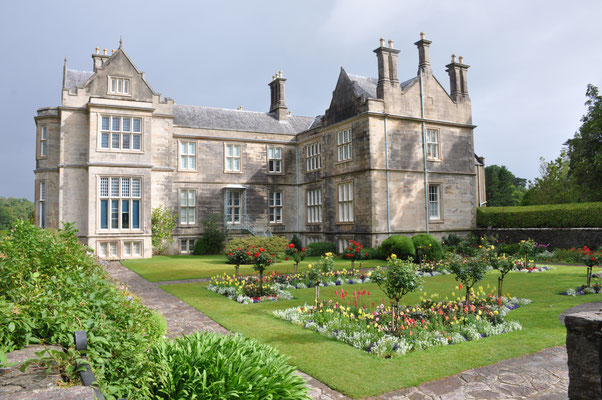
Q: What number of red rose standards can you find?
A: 5